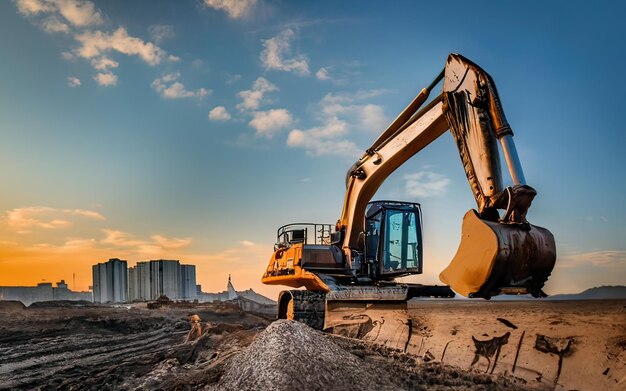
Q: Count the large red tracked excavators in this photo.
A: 0